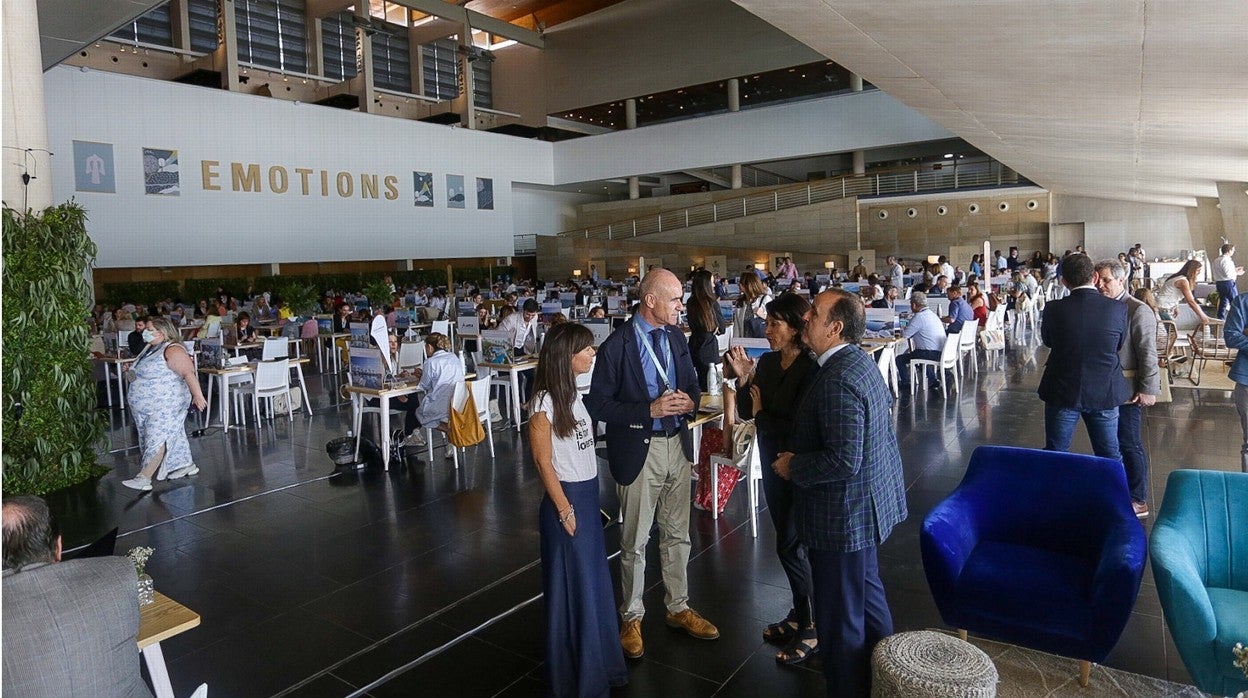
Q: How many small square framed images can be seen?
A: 5